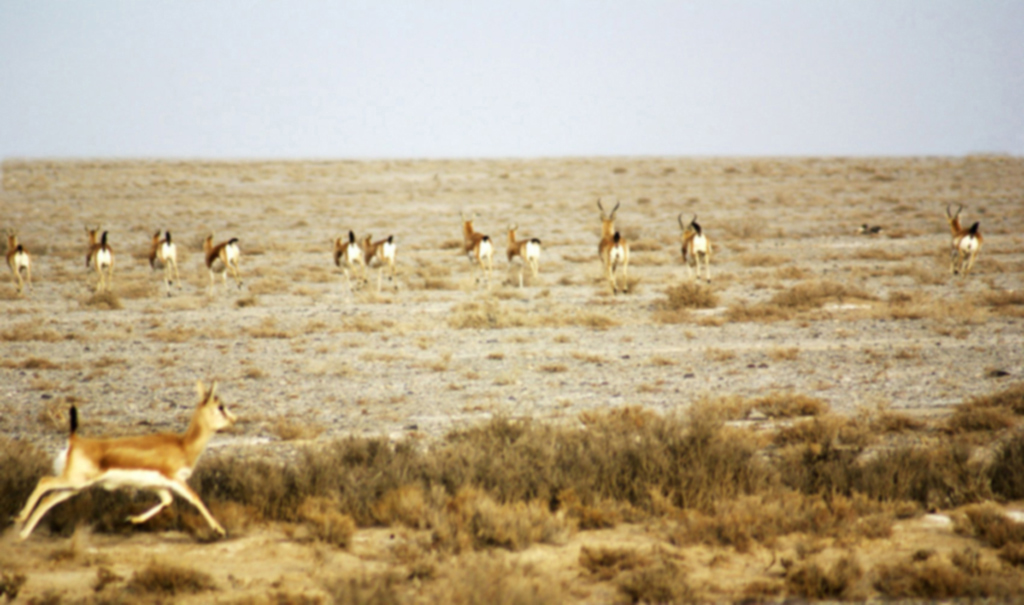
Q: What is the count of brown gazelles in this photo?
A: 12